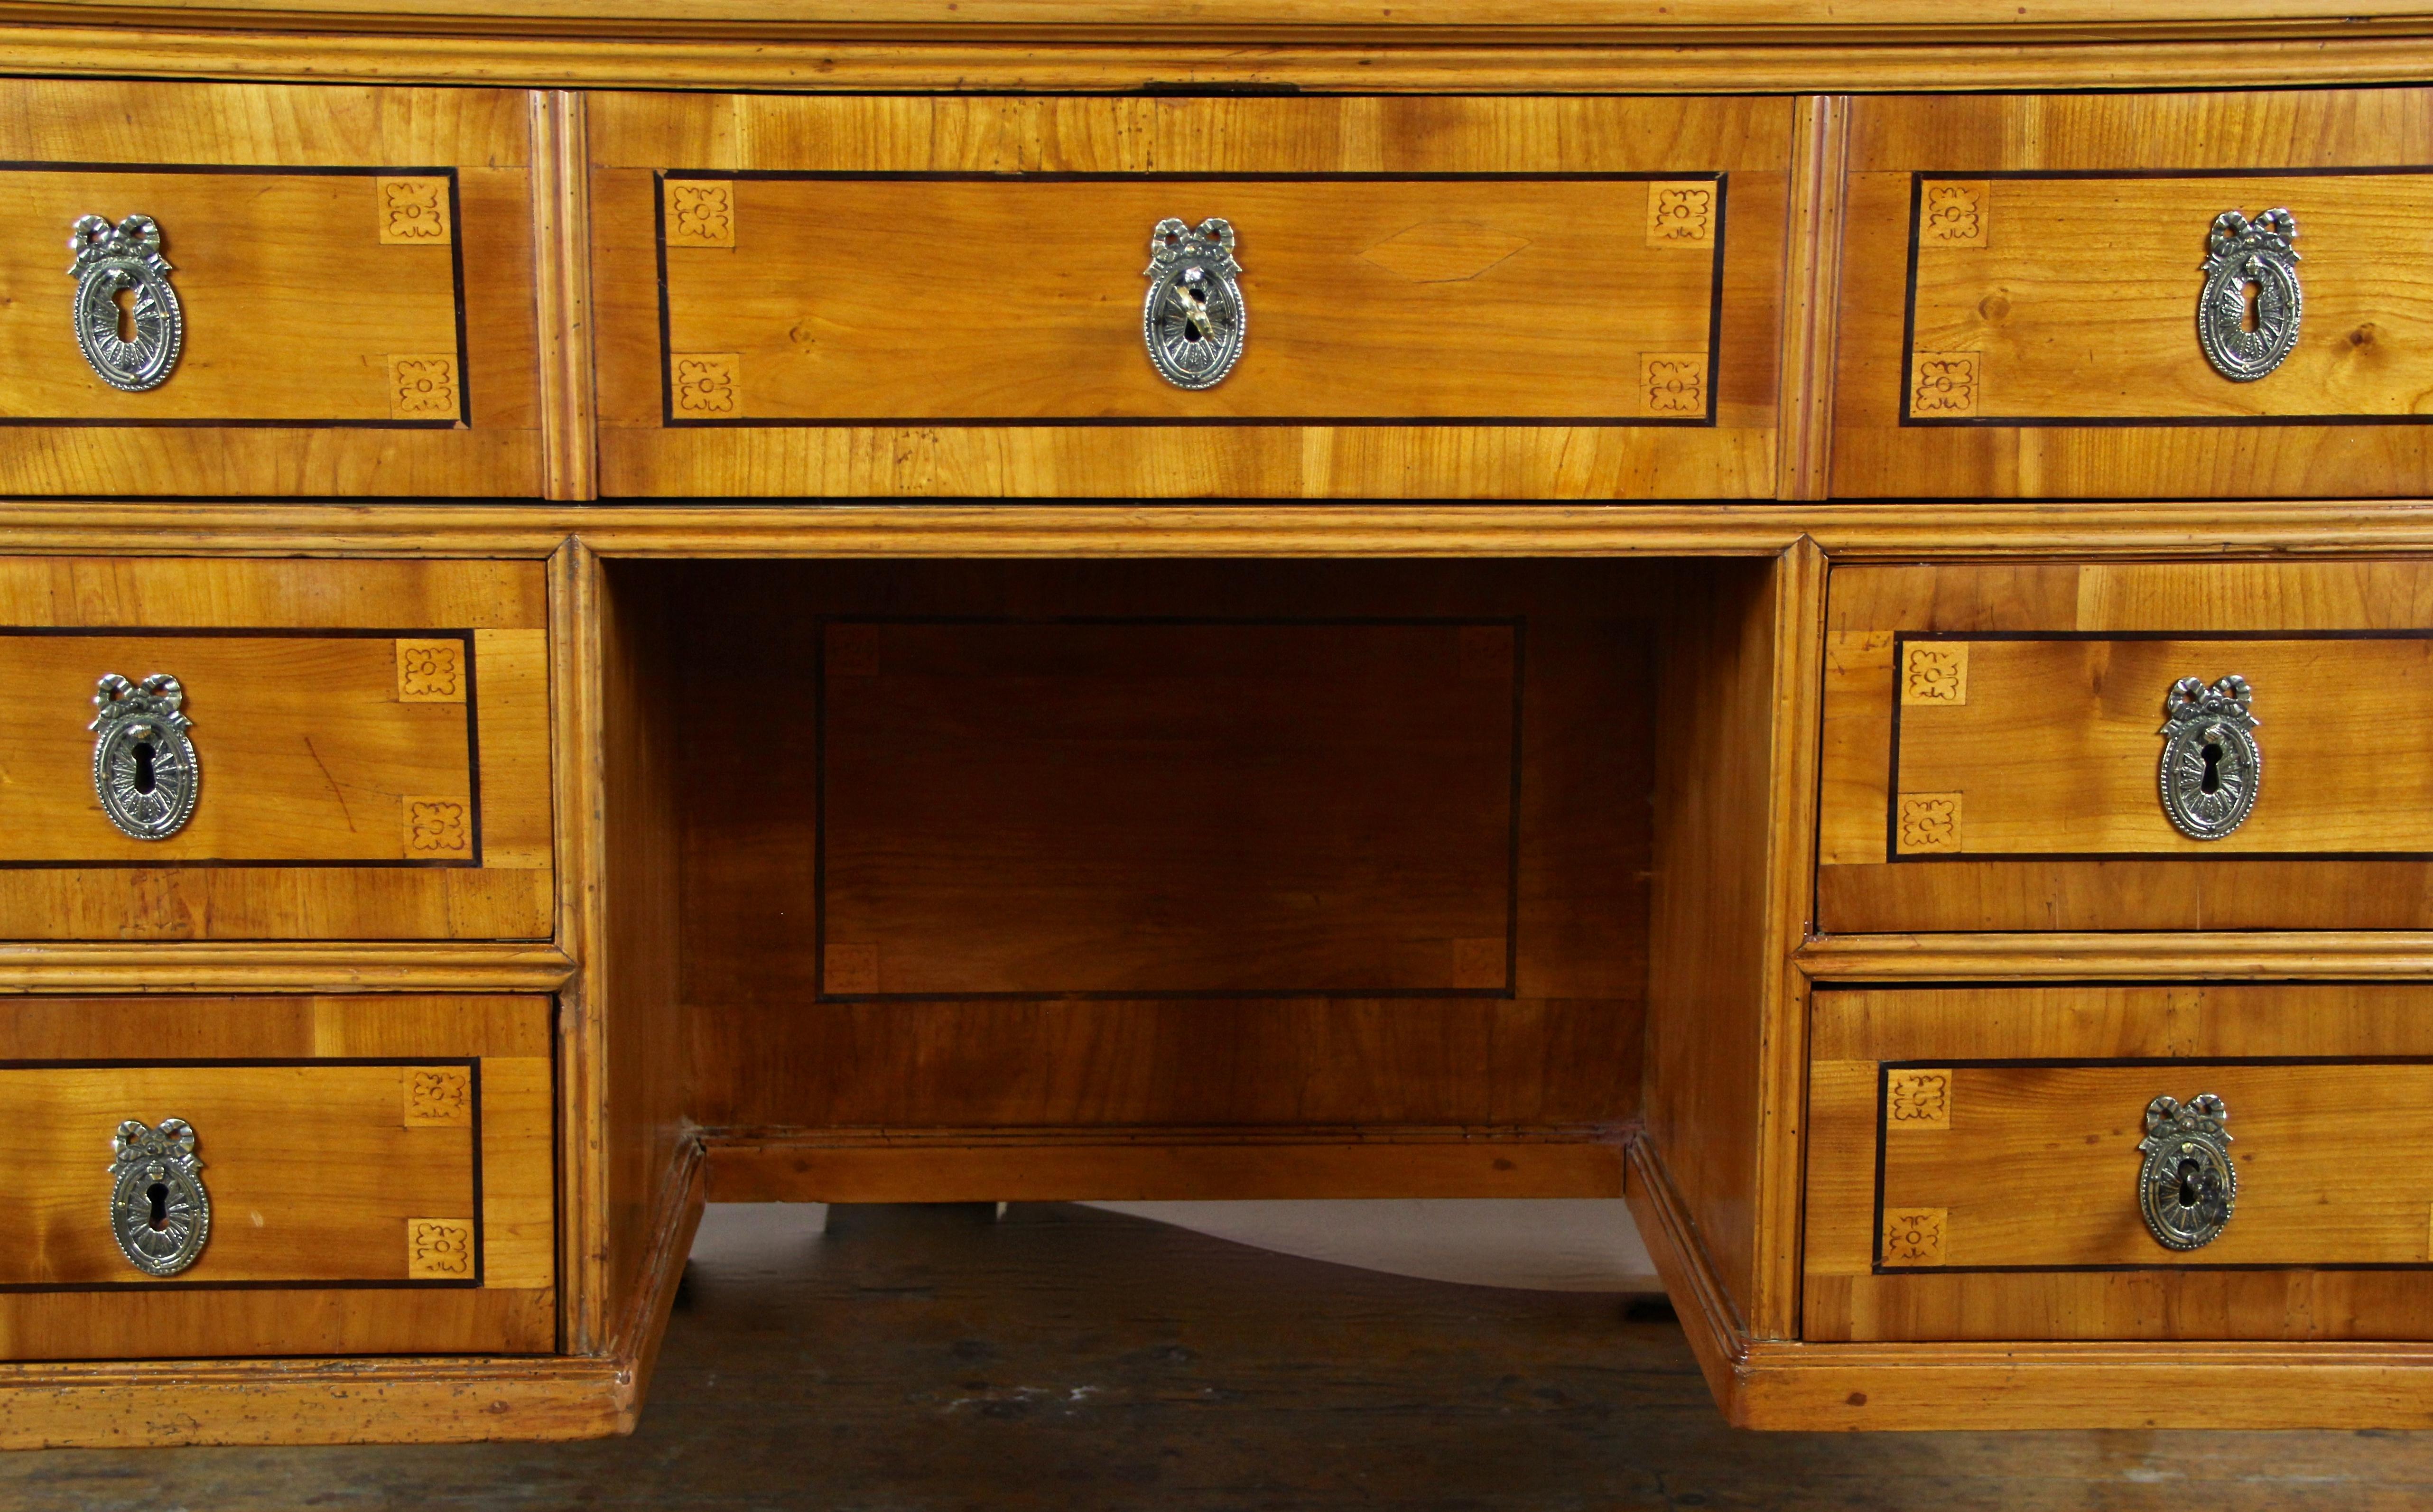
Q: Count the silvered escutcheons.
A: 7